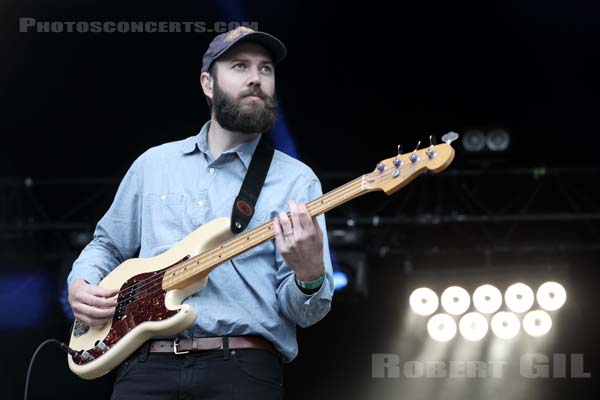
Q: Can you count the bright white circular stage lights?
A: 9